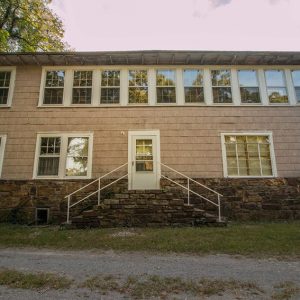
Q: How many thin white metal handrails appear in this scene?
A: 2